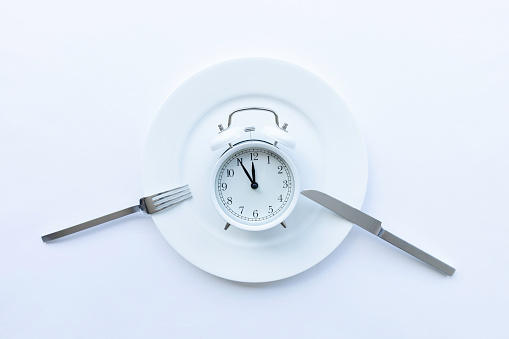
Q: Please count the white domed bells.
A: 2